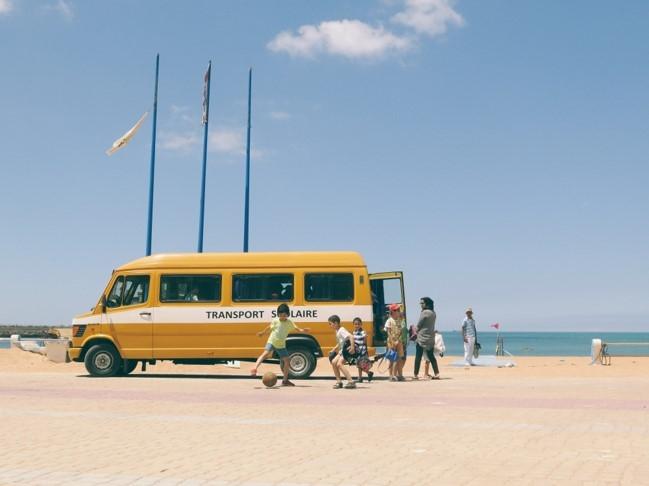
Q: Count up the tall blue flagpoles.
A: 3